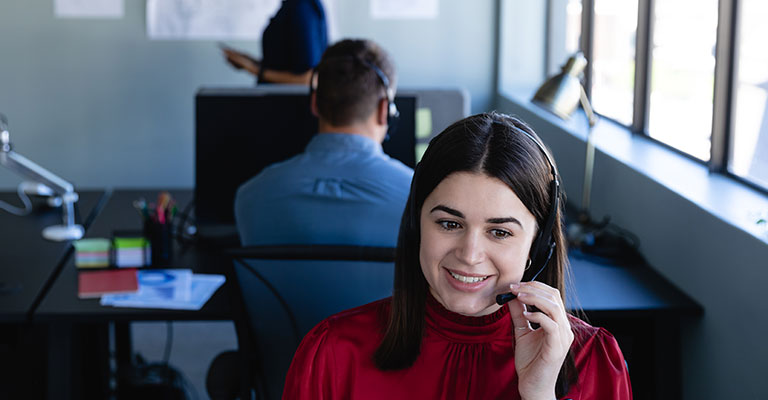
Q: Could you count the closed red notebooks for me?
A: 1